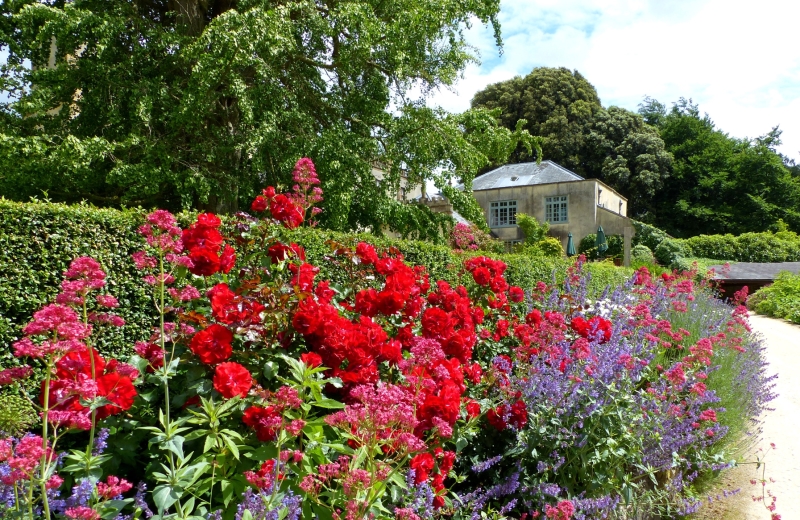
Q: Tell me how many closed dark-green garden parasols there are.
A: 2